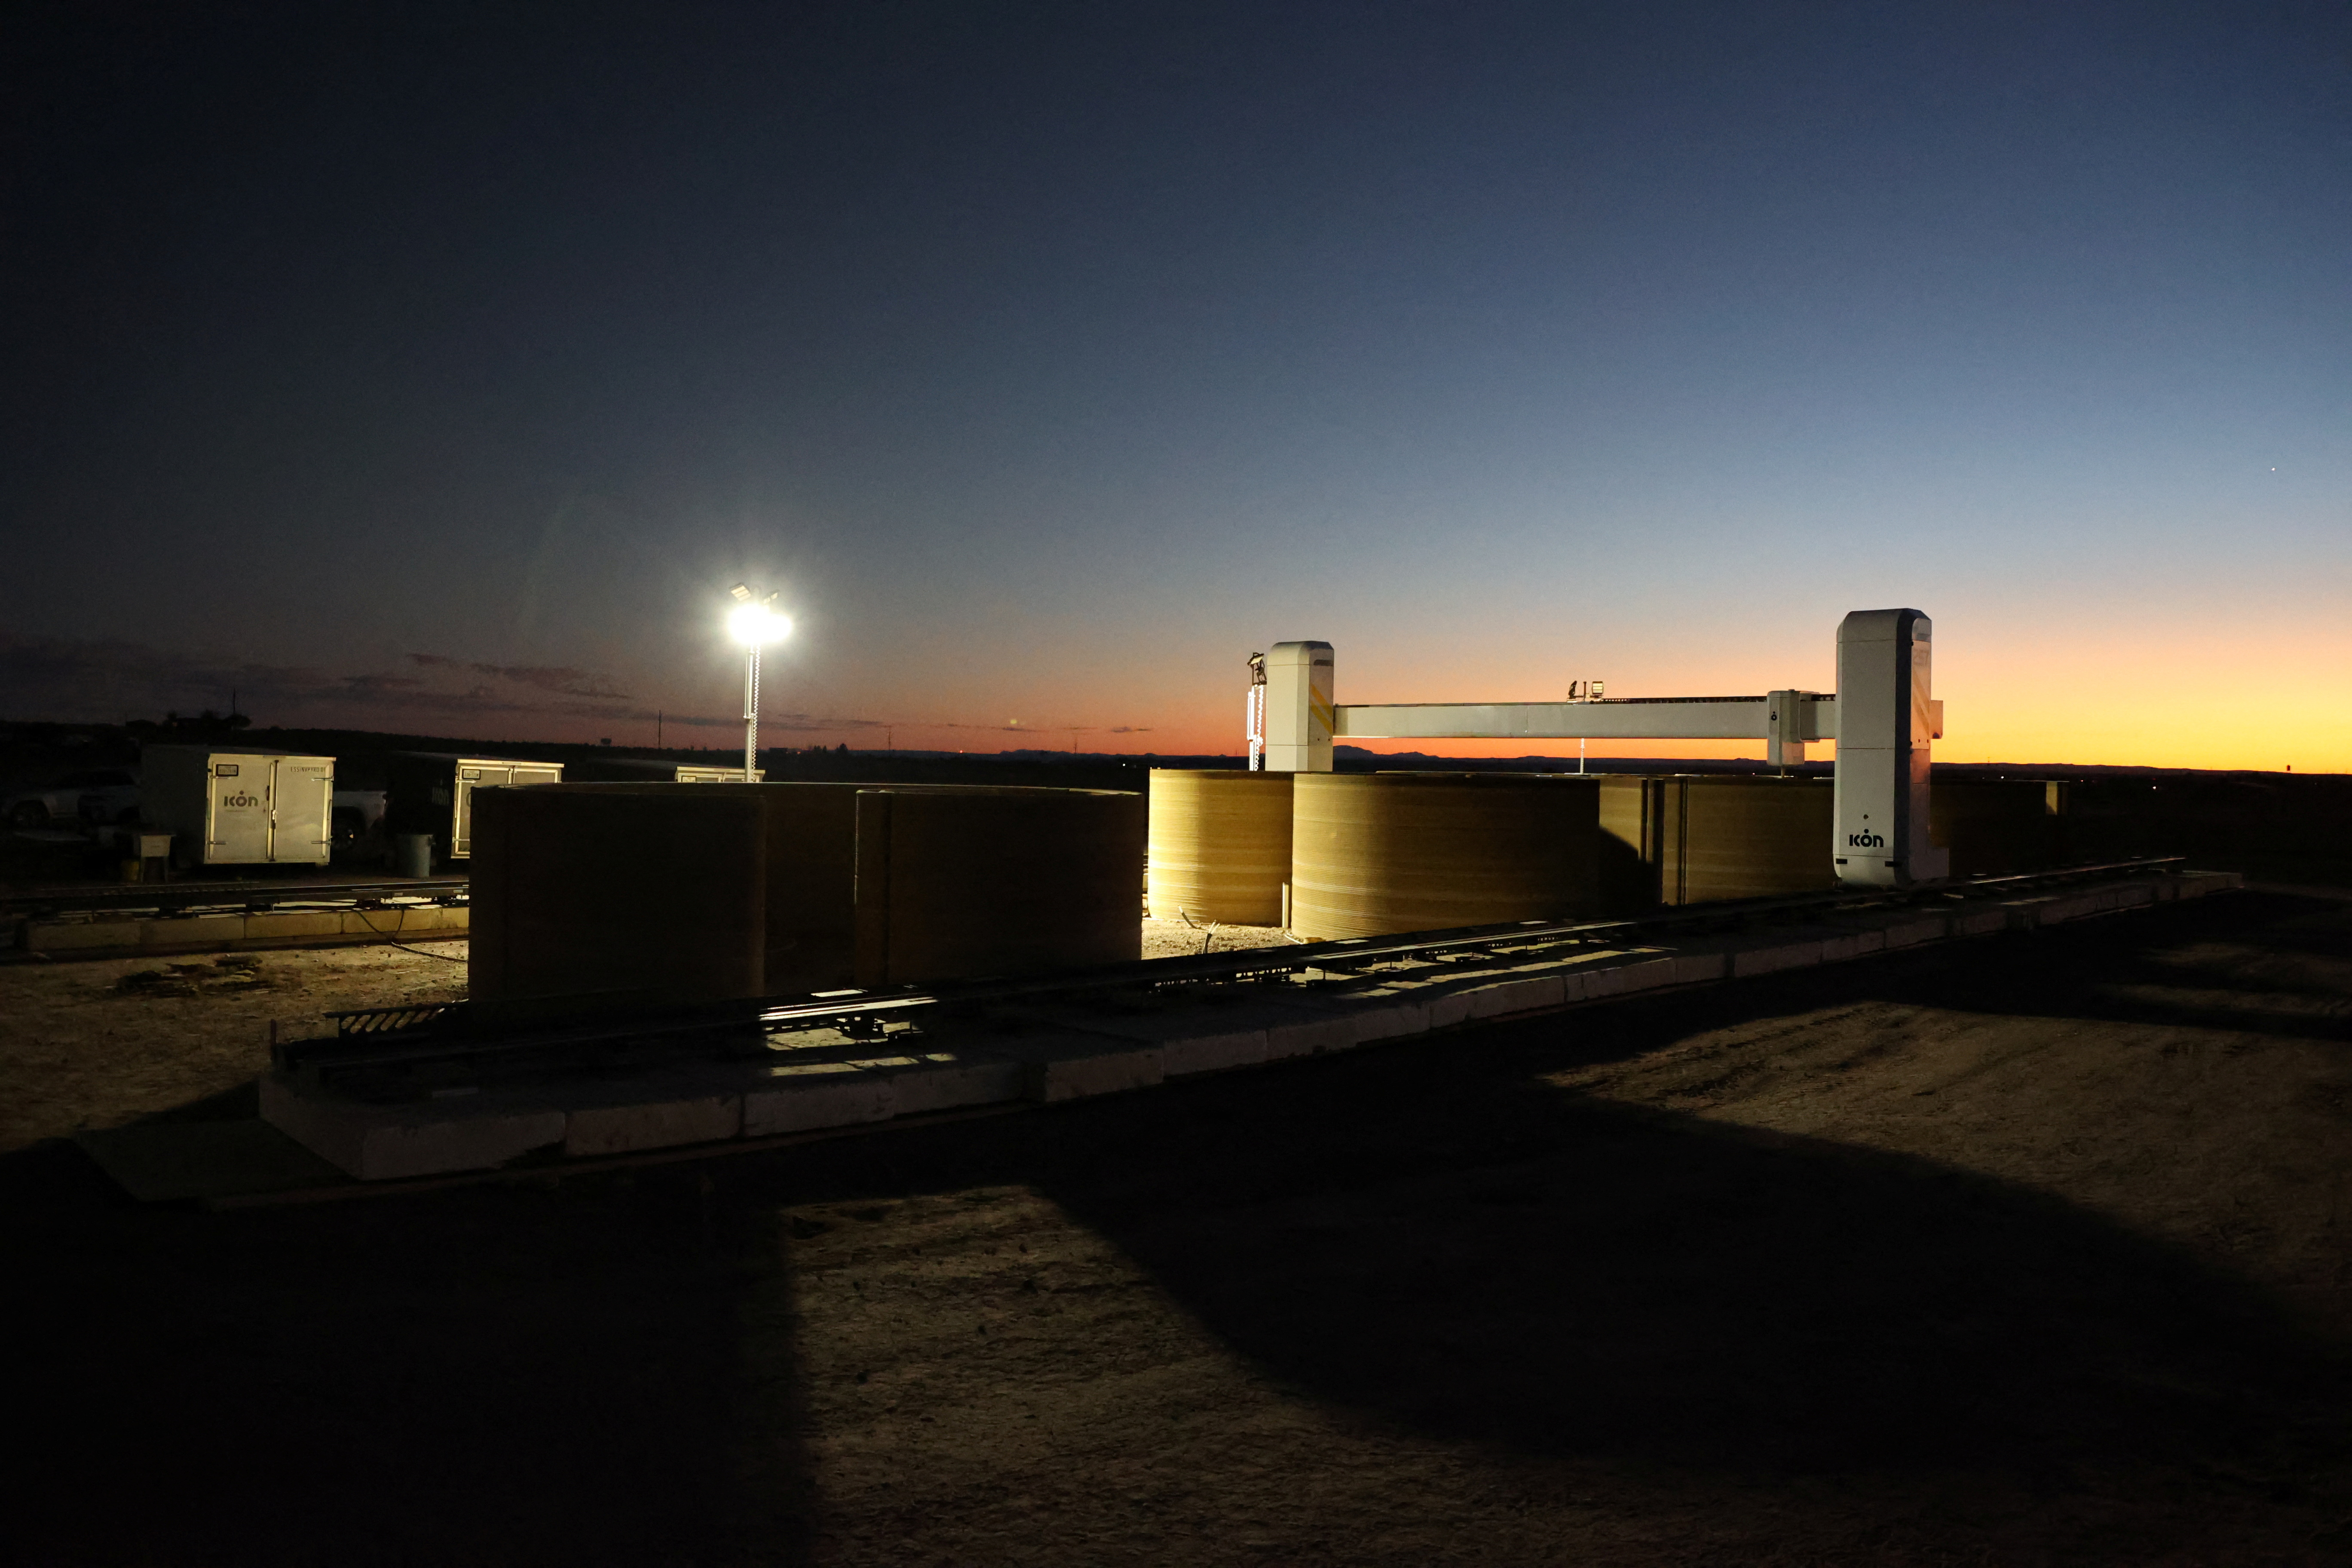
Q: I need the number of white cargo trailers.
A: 3